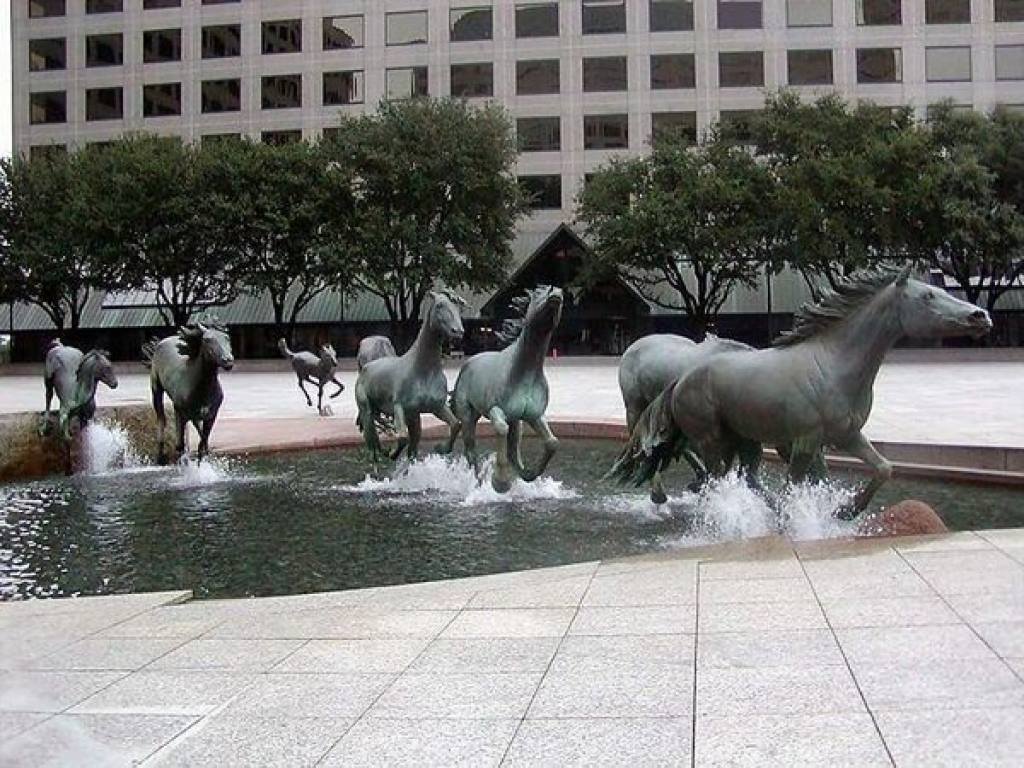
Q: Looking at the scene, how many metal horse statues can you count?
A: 8